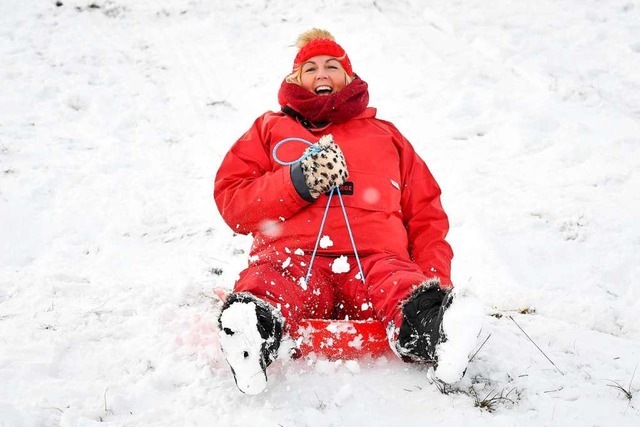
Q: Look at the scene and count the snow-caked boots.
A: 2